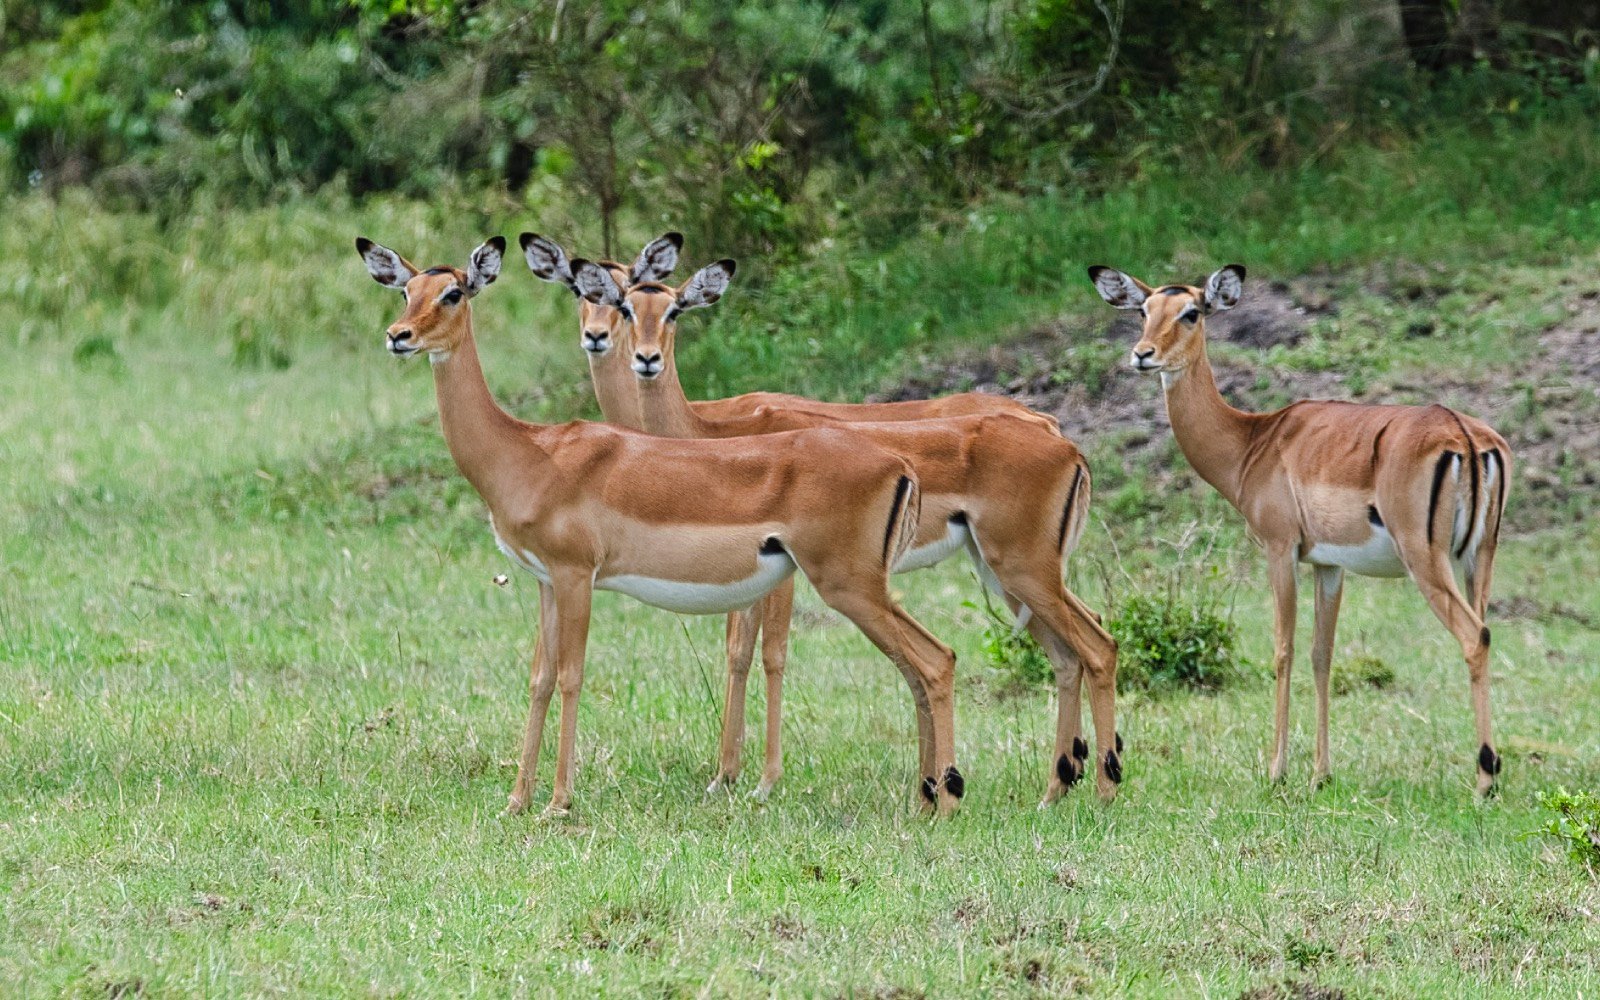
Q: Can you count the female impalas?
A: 4